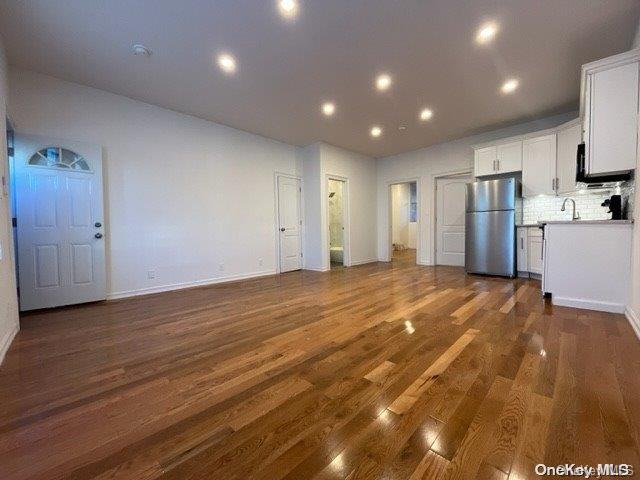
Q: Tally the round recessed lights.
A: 8